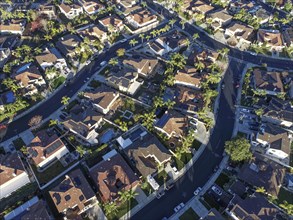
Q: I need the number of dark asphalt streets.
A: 3